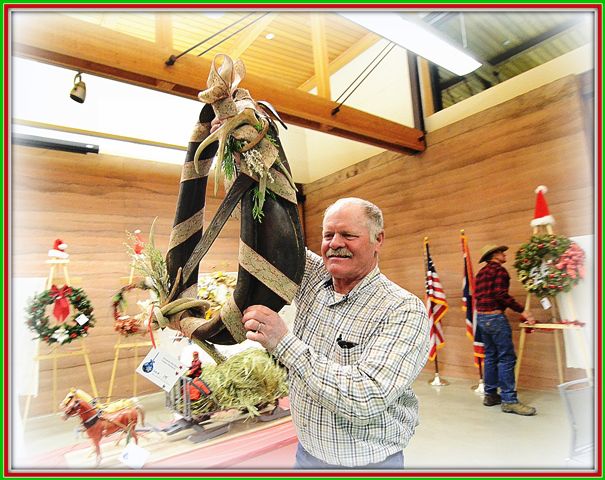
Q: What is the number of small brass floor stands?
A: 2